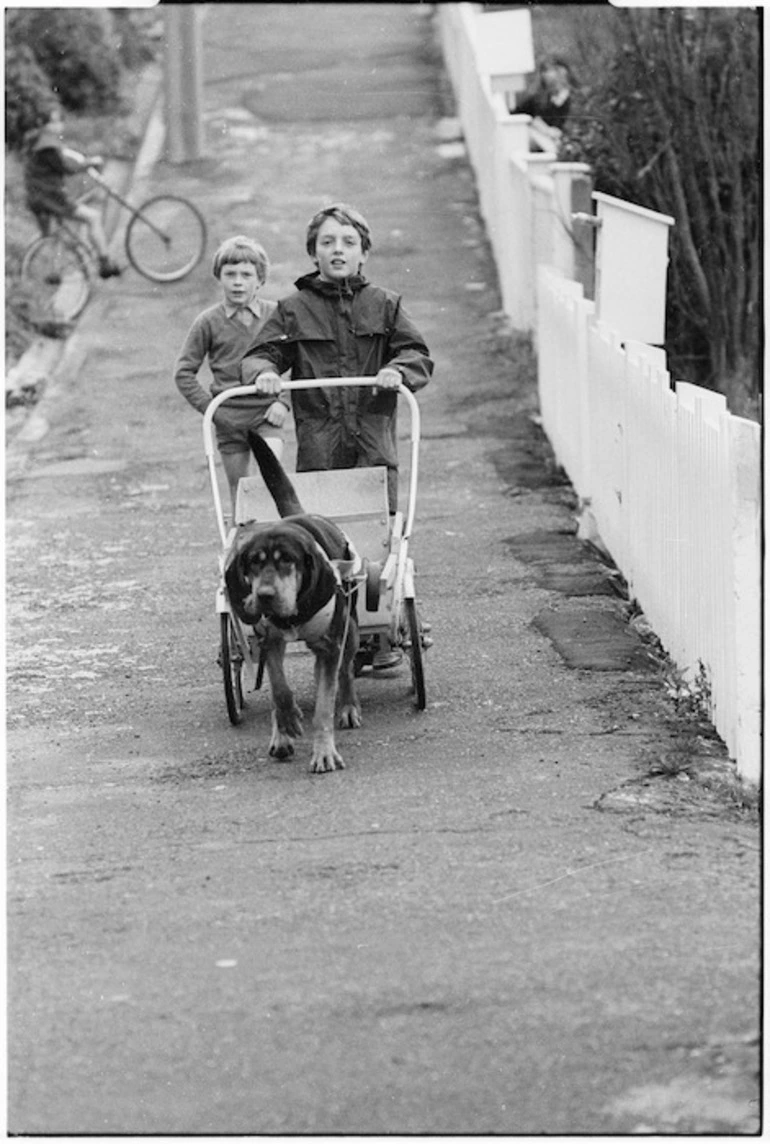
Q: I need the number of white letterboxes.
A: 2